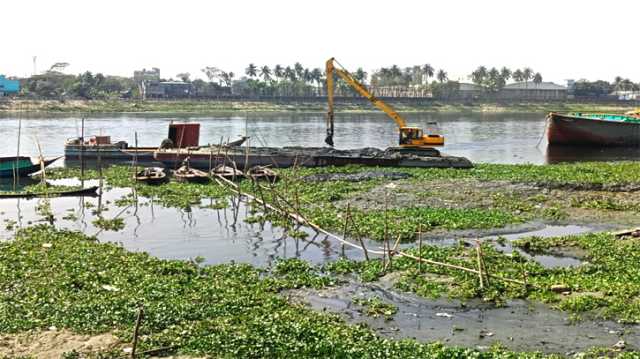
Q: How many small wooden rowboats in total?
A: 4